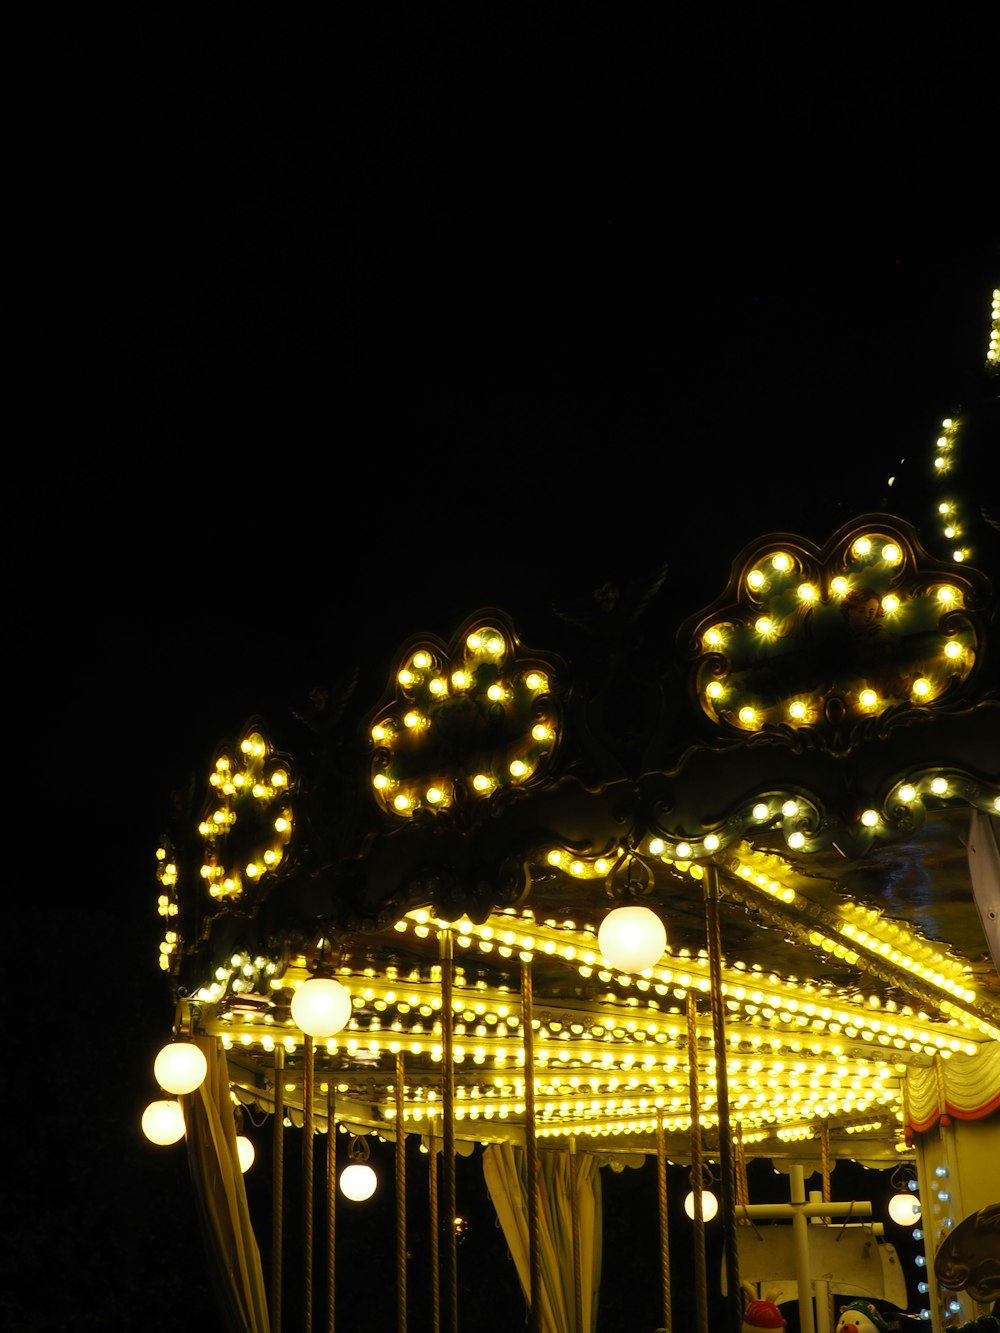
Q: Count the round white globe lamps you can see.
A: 8